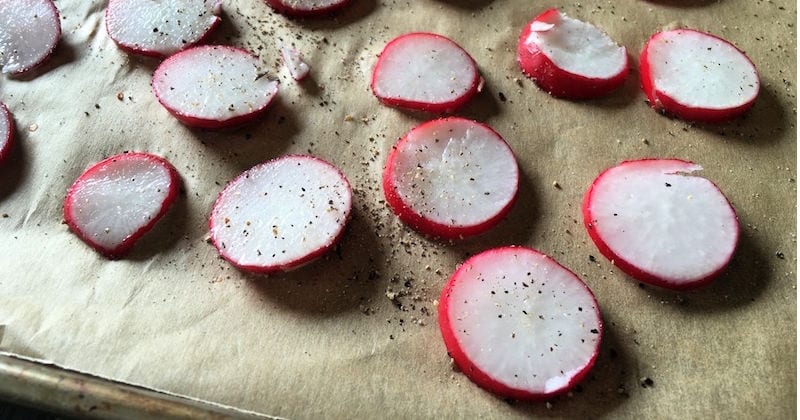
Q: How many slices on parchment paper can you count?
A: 13